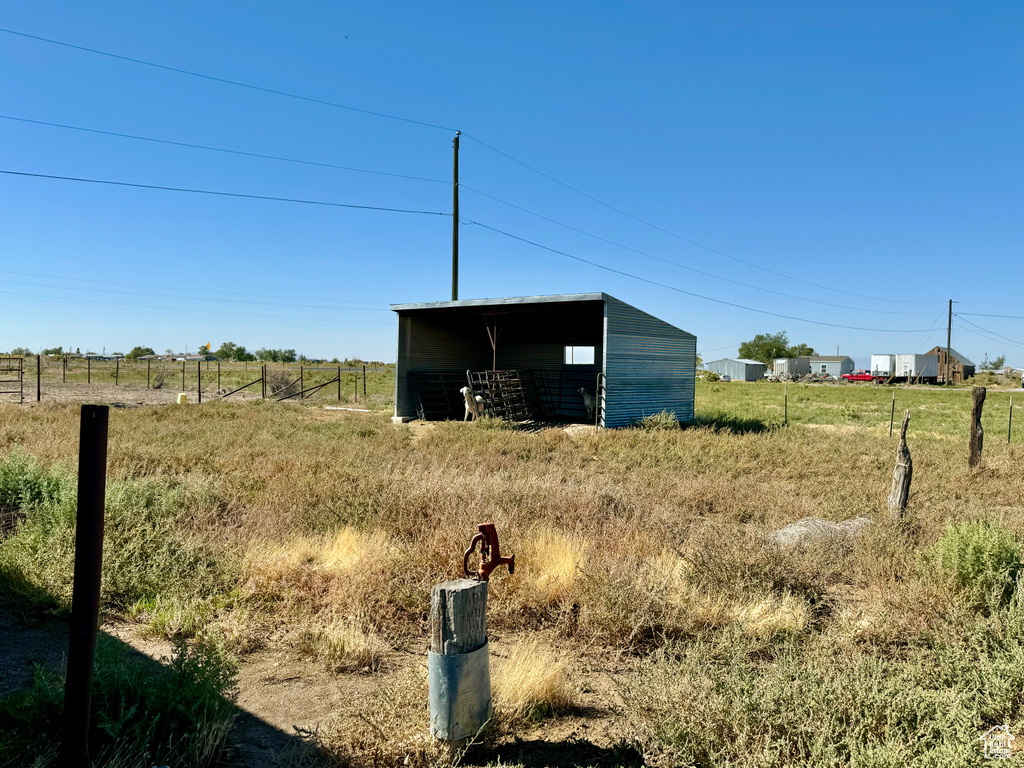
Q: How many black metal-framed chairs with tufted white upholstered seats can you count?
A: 0